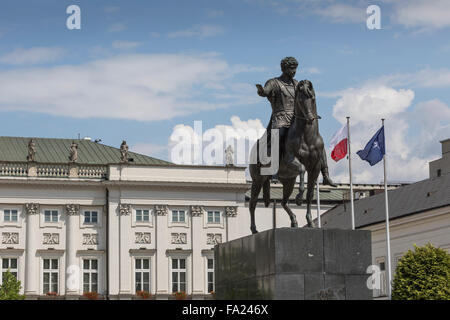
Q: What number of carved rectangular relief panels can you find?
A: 6